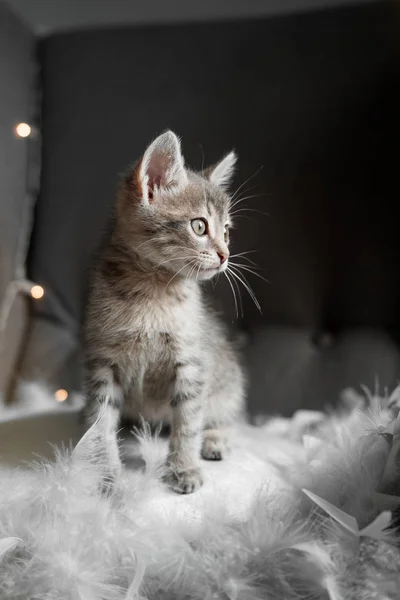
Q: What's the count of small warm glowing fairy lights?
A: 3